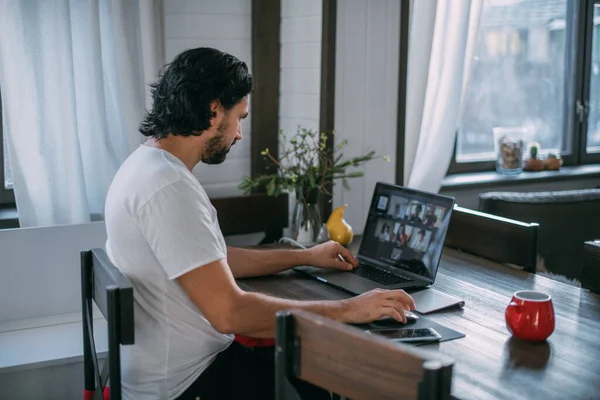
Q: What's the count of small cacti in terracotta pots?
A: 2